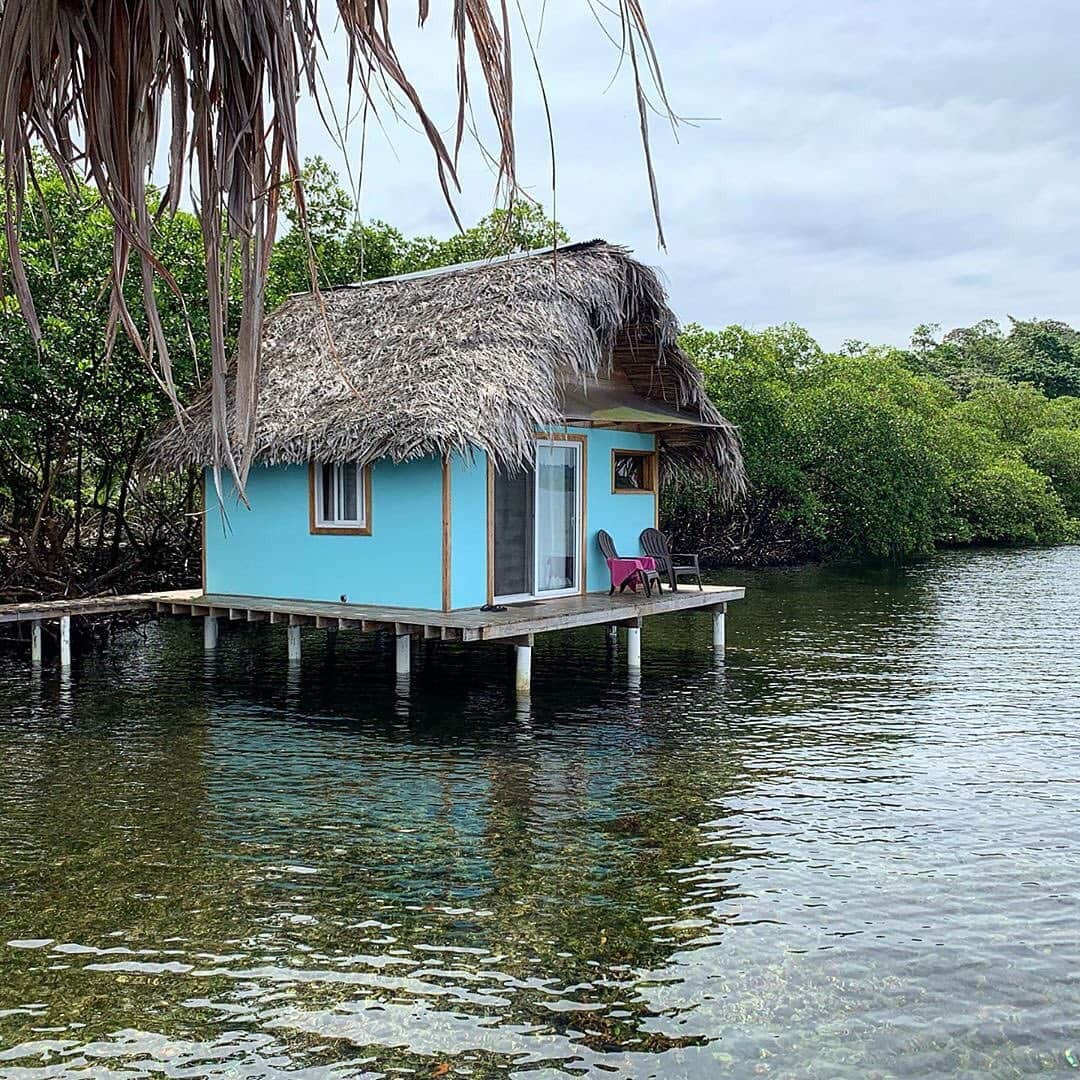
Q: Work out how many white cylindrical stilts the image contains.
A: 8